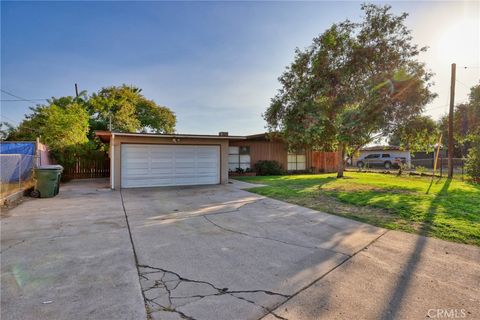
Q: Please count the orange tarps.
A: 0